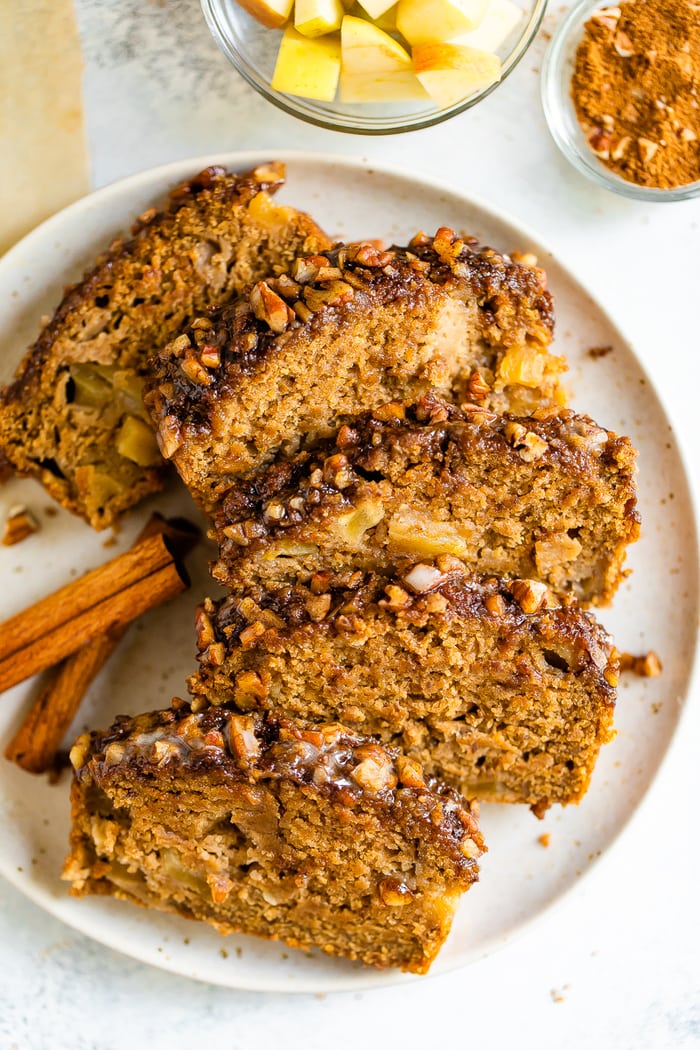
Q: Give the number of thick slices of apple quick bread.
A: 5